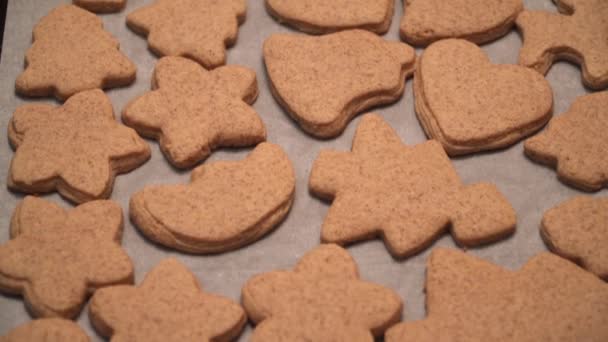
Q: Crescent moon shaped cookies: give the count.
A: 1